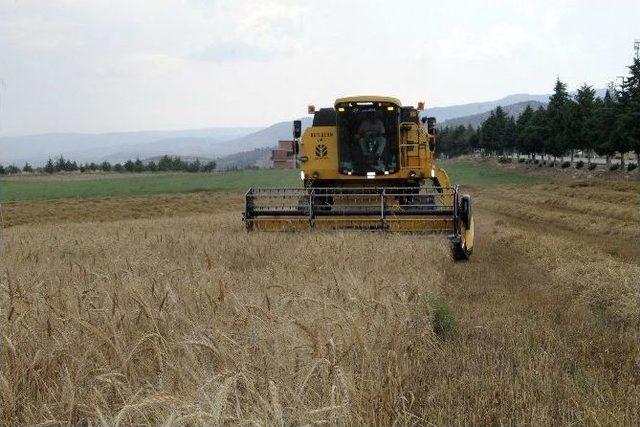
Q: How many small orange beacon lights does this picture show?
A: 2